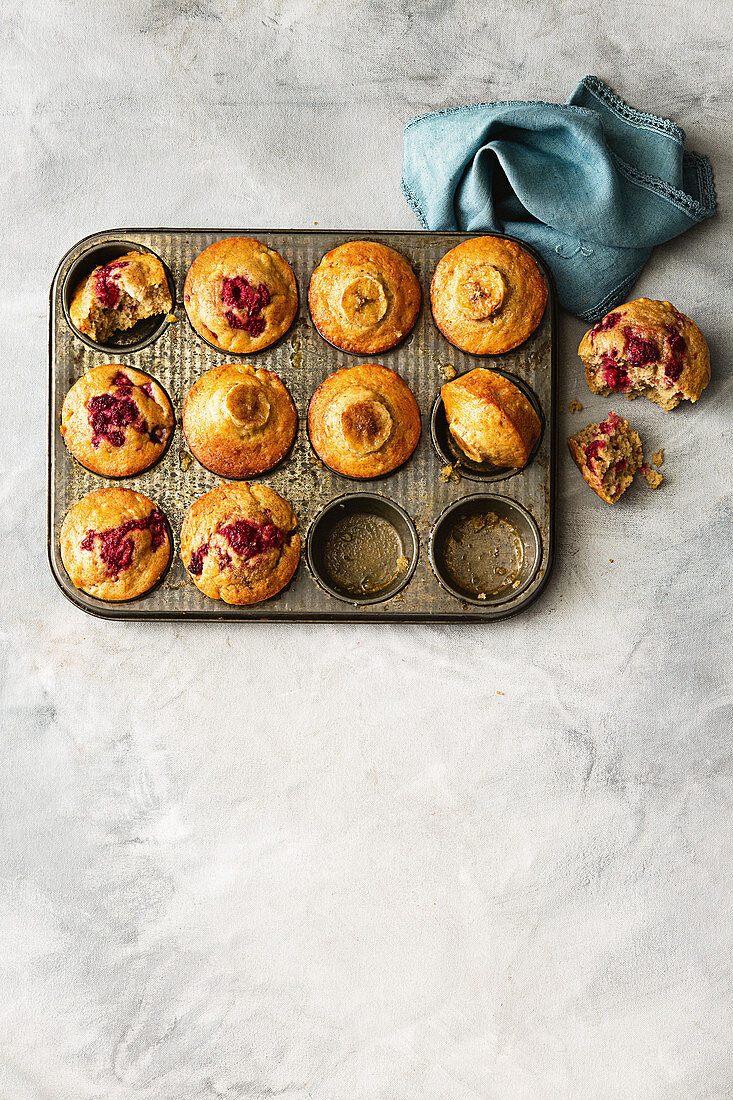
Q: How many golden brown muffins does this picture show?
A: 11